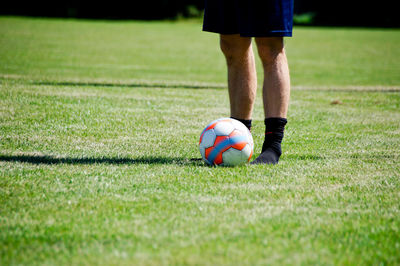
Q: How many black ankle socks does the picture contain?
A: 2